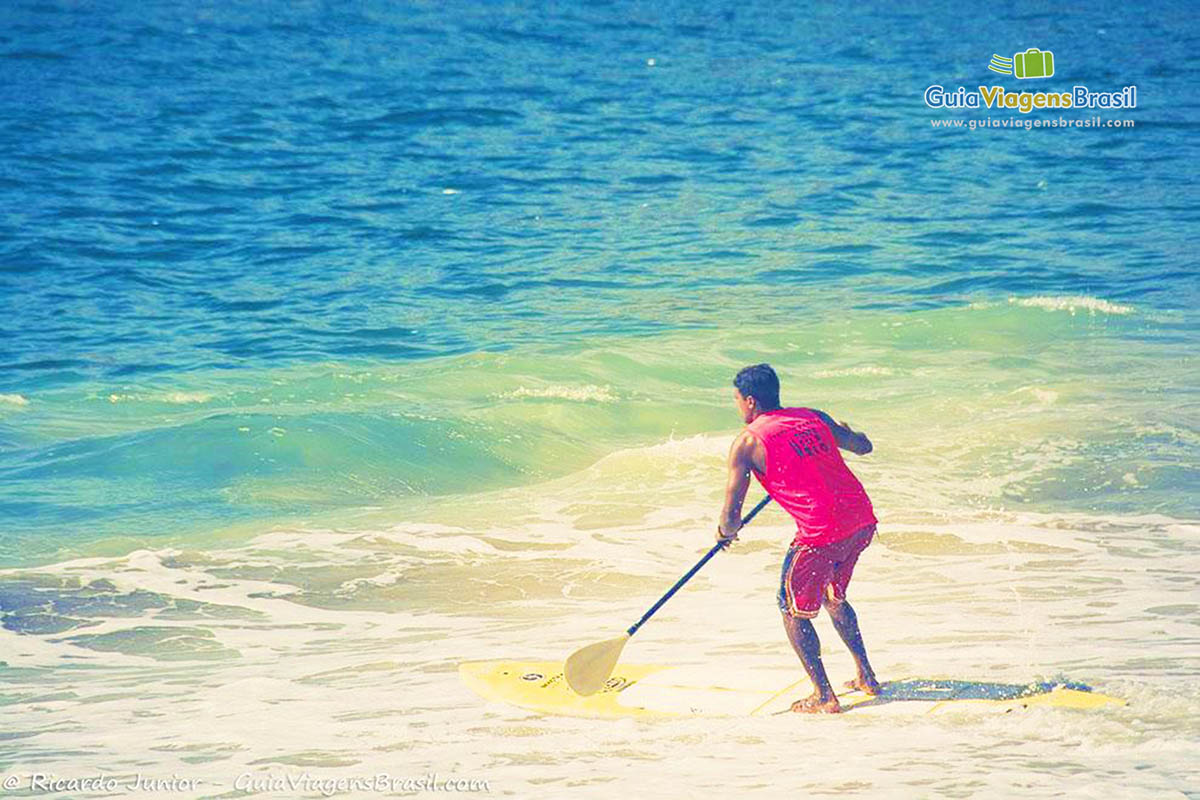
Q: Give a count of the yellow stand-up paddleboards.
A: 1